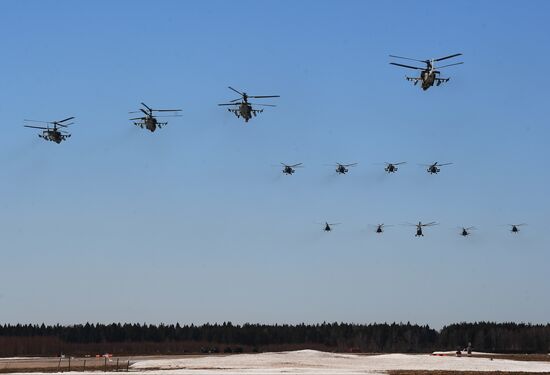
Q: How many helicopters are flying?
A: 13